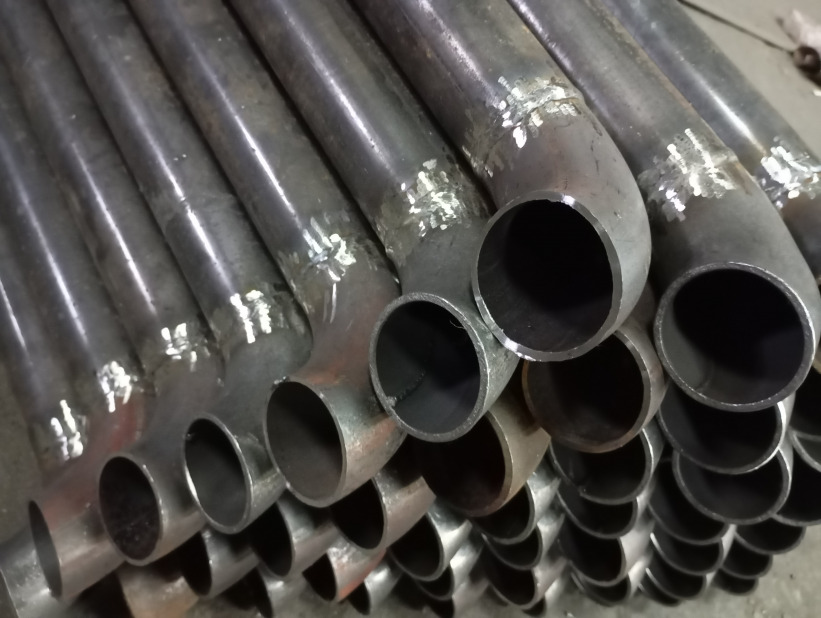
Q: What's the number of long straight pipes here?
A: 9